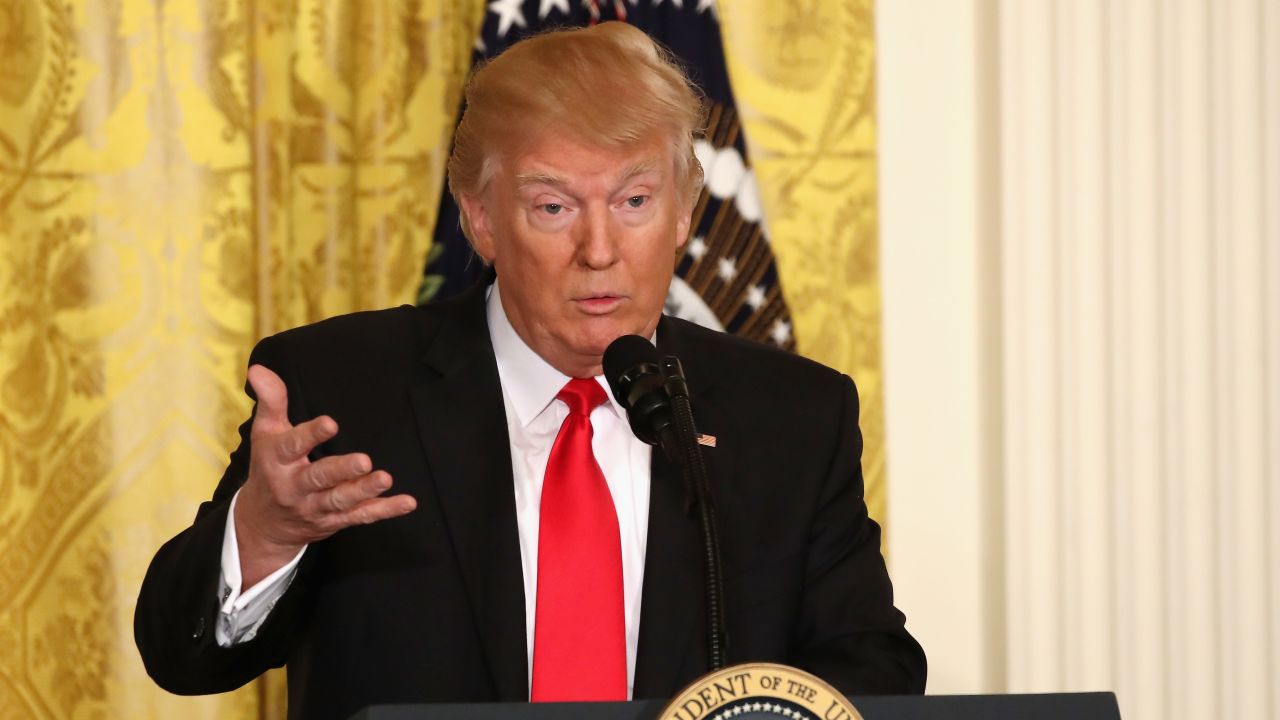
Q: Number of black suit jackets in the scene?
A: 1